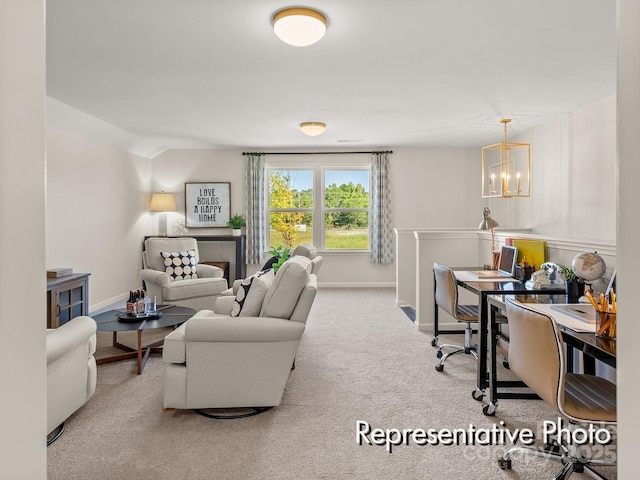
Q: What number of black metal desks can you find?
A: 2